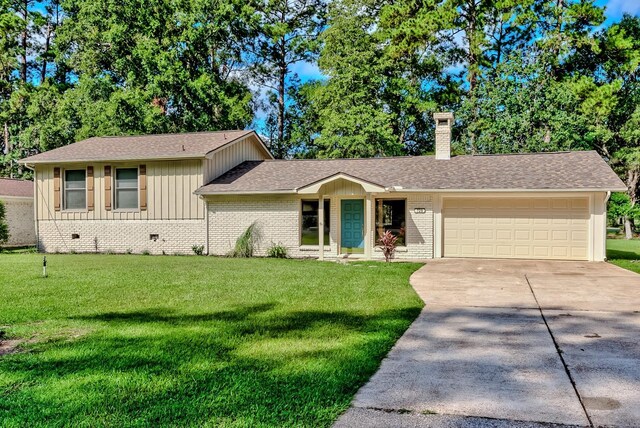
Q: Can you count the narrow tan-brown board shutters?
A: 4